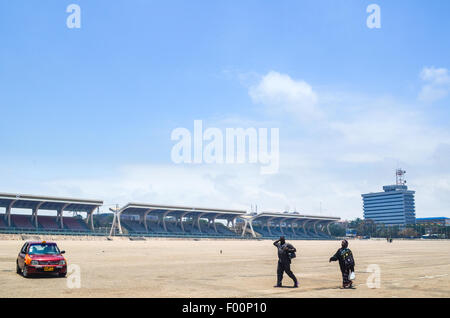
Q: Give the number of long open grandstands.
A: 3